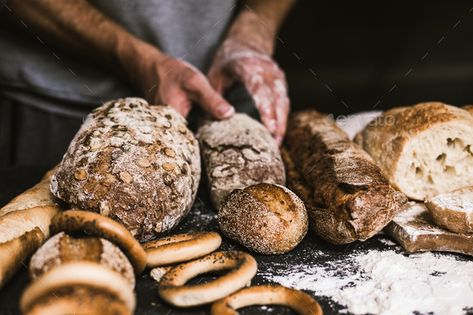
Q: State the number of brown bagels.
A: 5